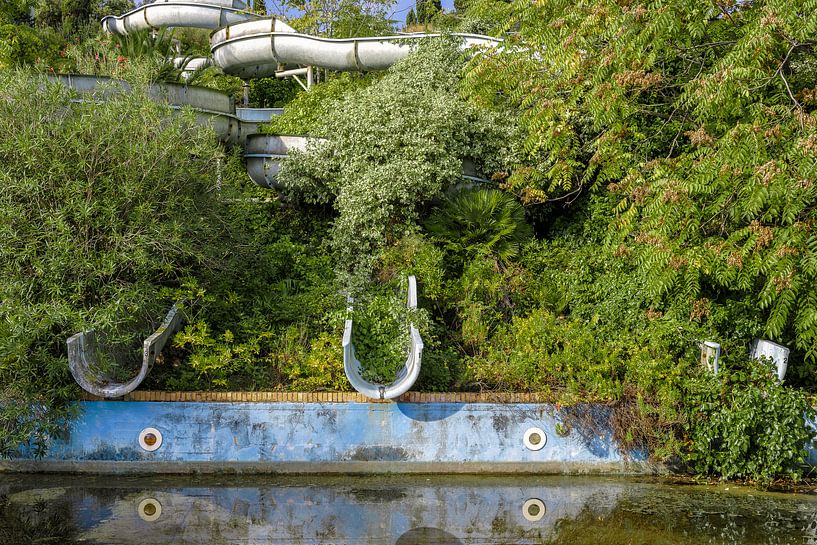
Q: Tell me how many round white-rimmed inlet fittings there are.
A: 2